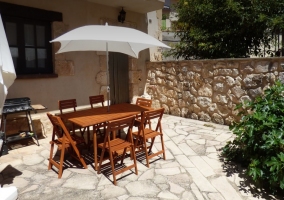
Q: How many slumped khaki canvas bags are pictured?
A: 0